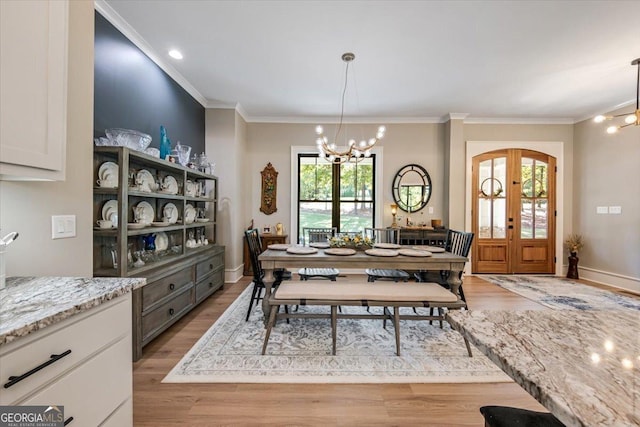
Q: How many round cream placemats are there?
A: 8